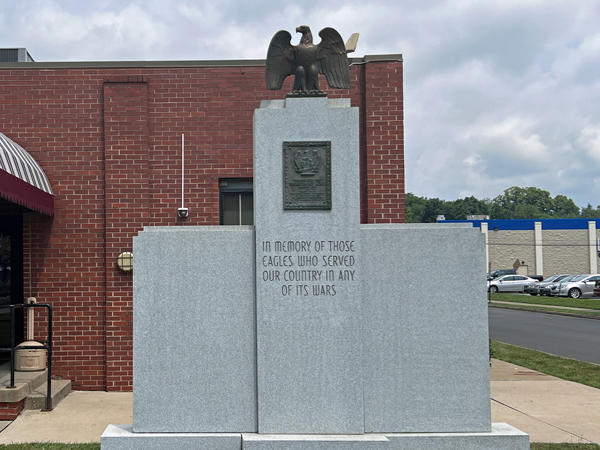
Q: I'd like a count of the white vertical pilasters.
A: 3